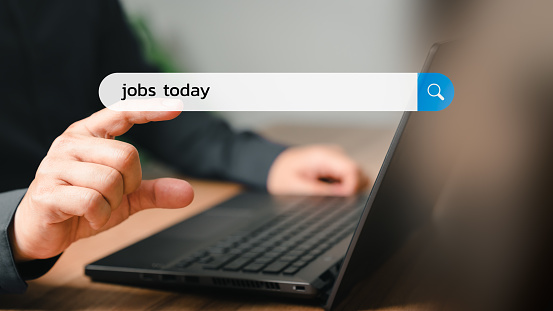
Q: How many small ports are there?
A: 4